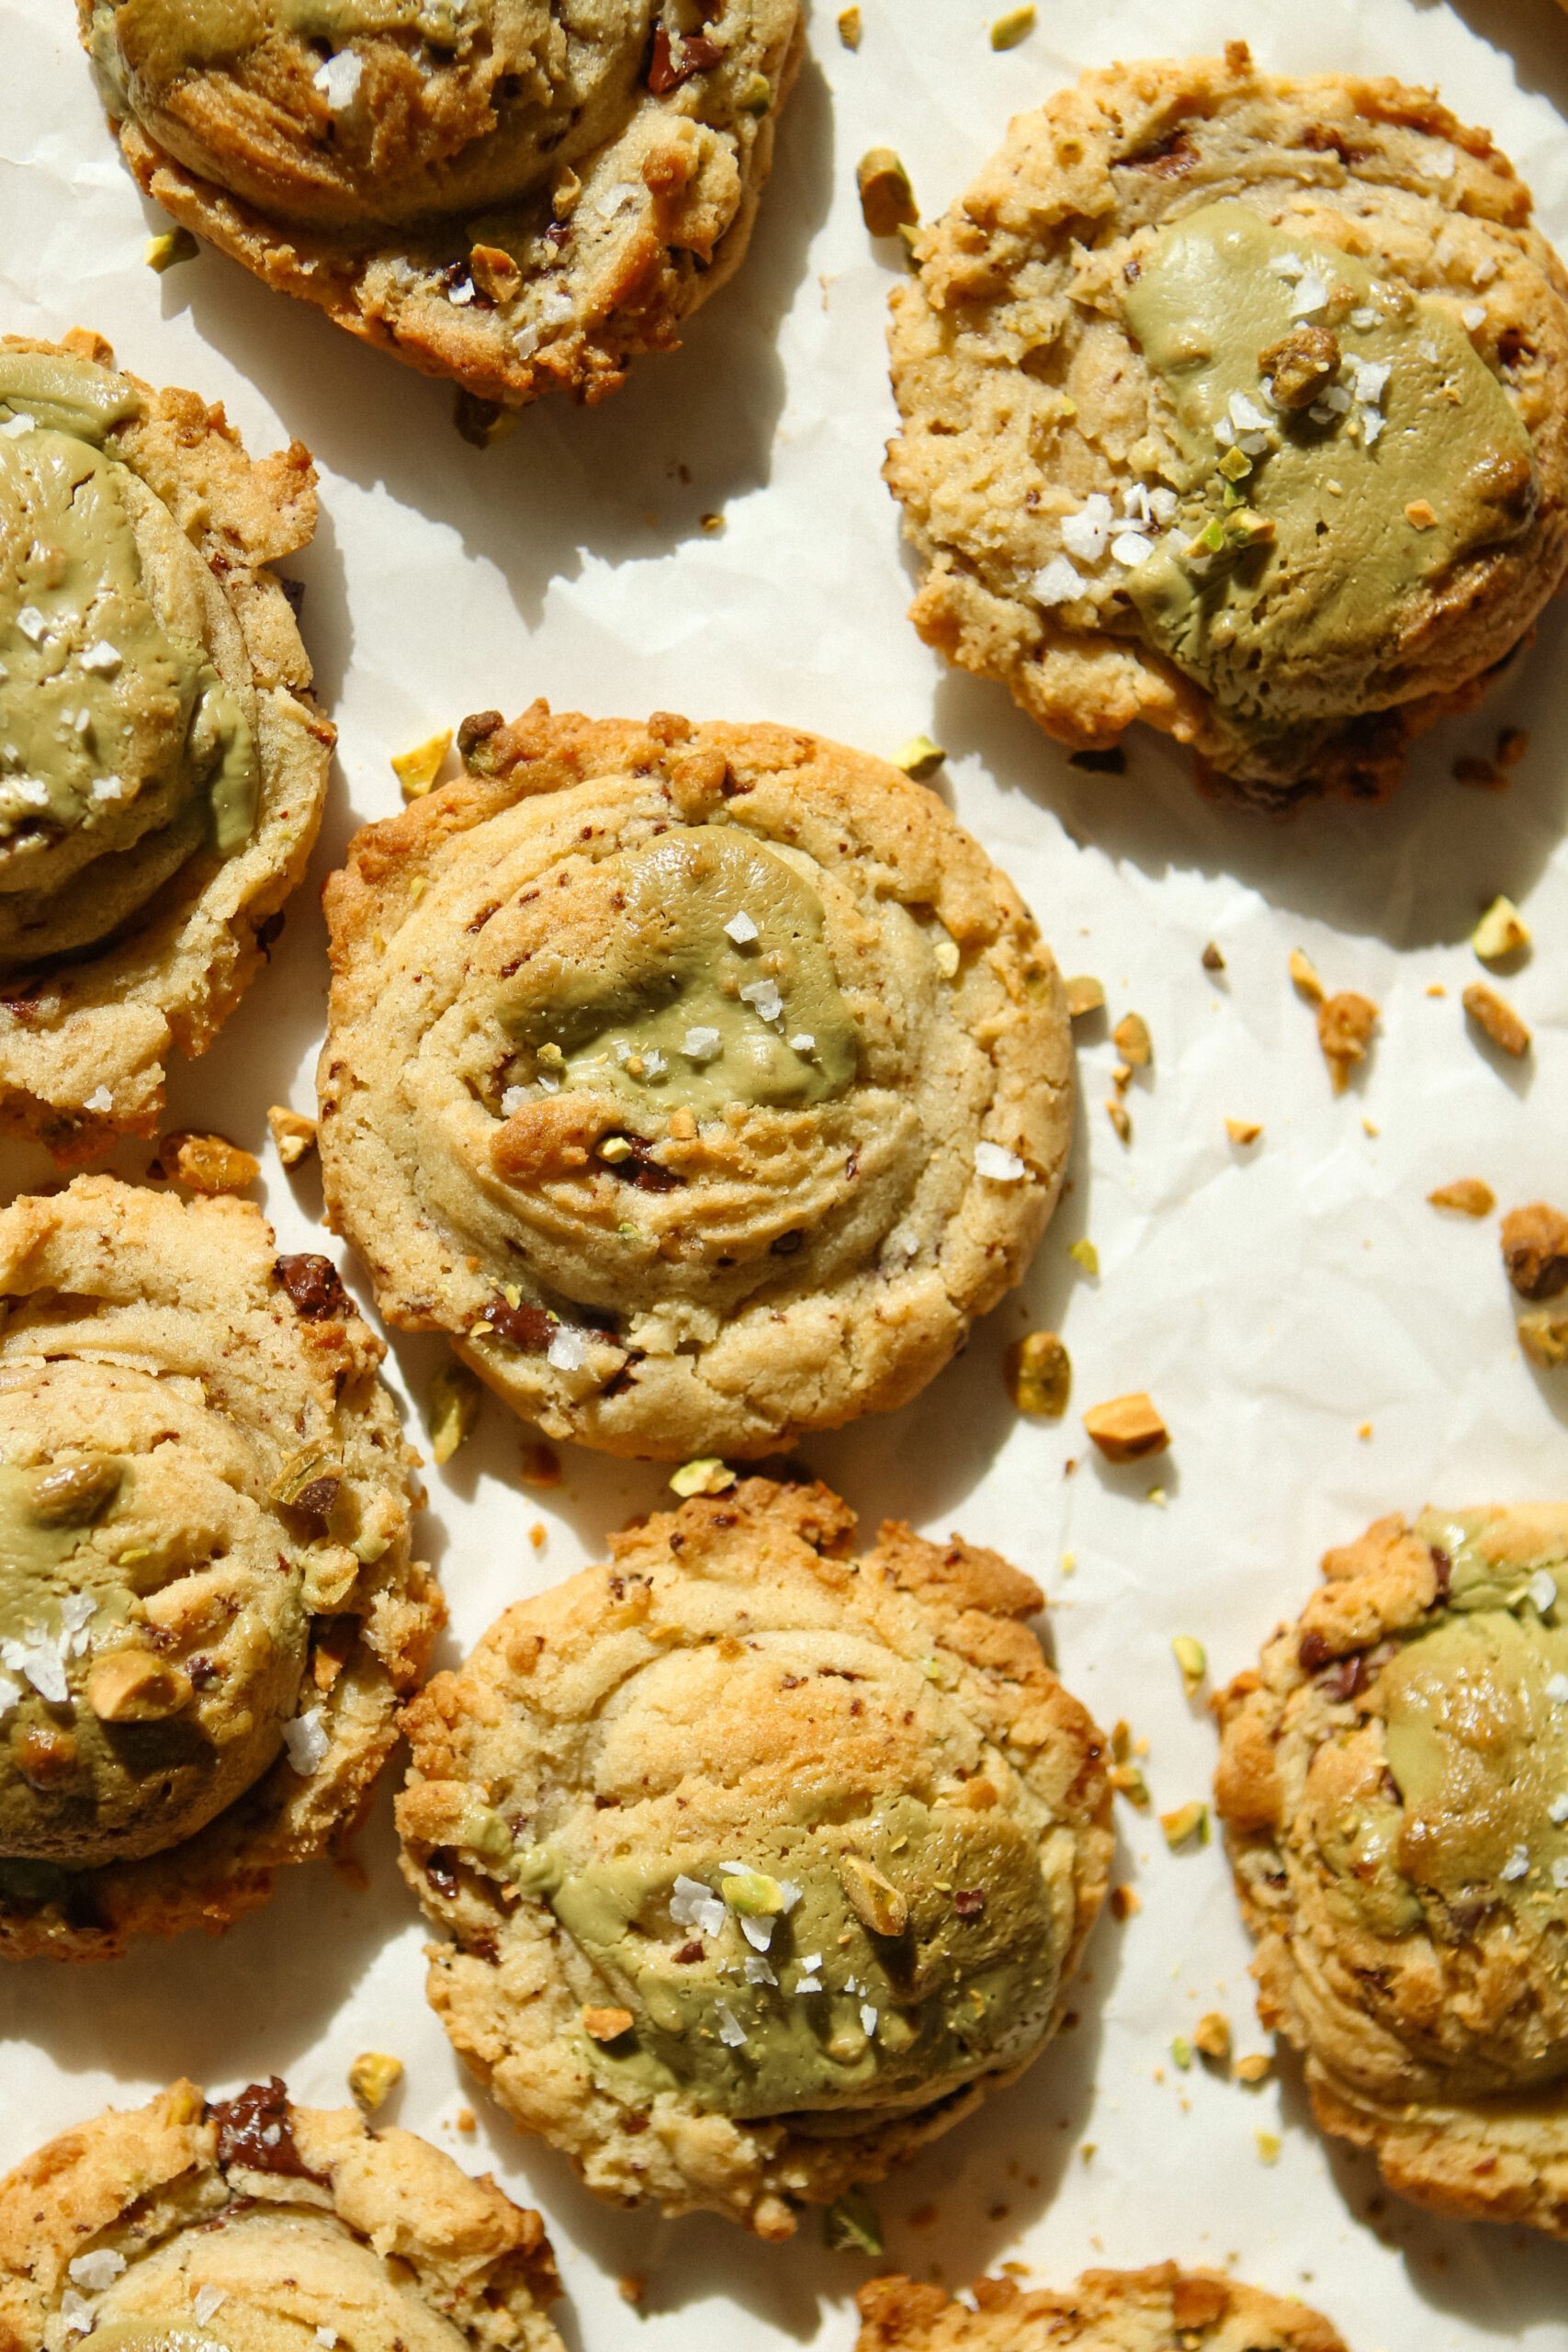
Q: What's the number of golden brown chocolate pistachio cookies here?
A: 9